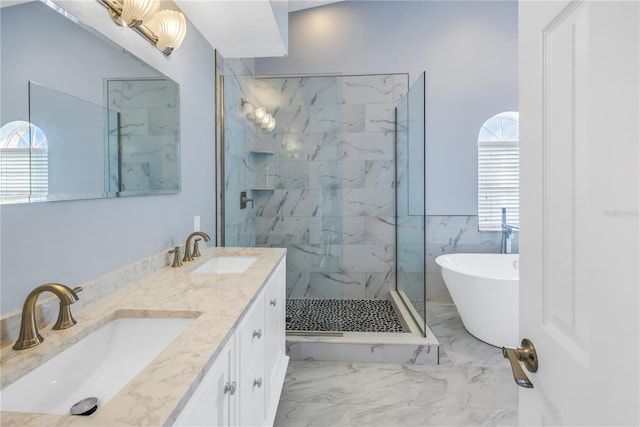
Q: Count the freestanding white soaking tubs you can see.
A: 1